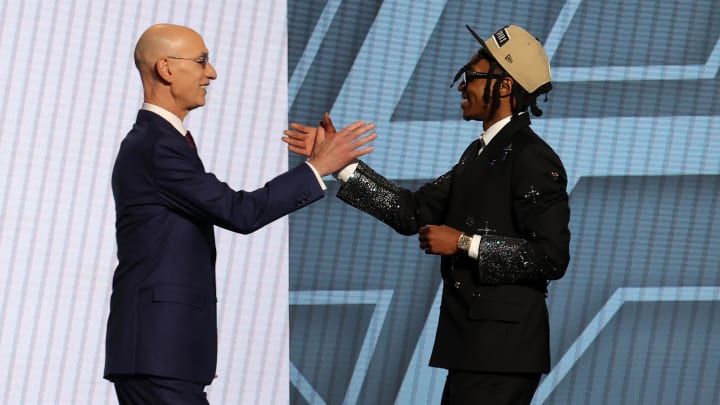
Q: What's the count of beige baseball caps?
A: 1